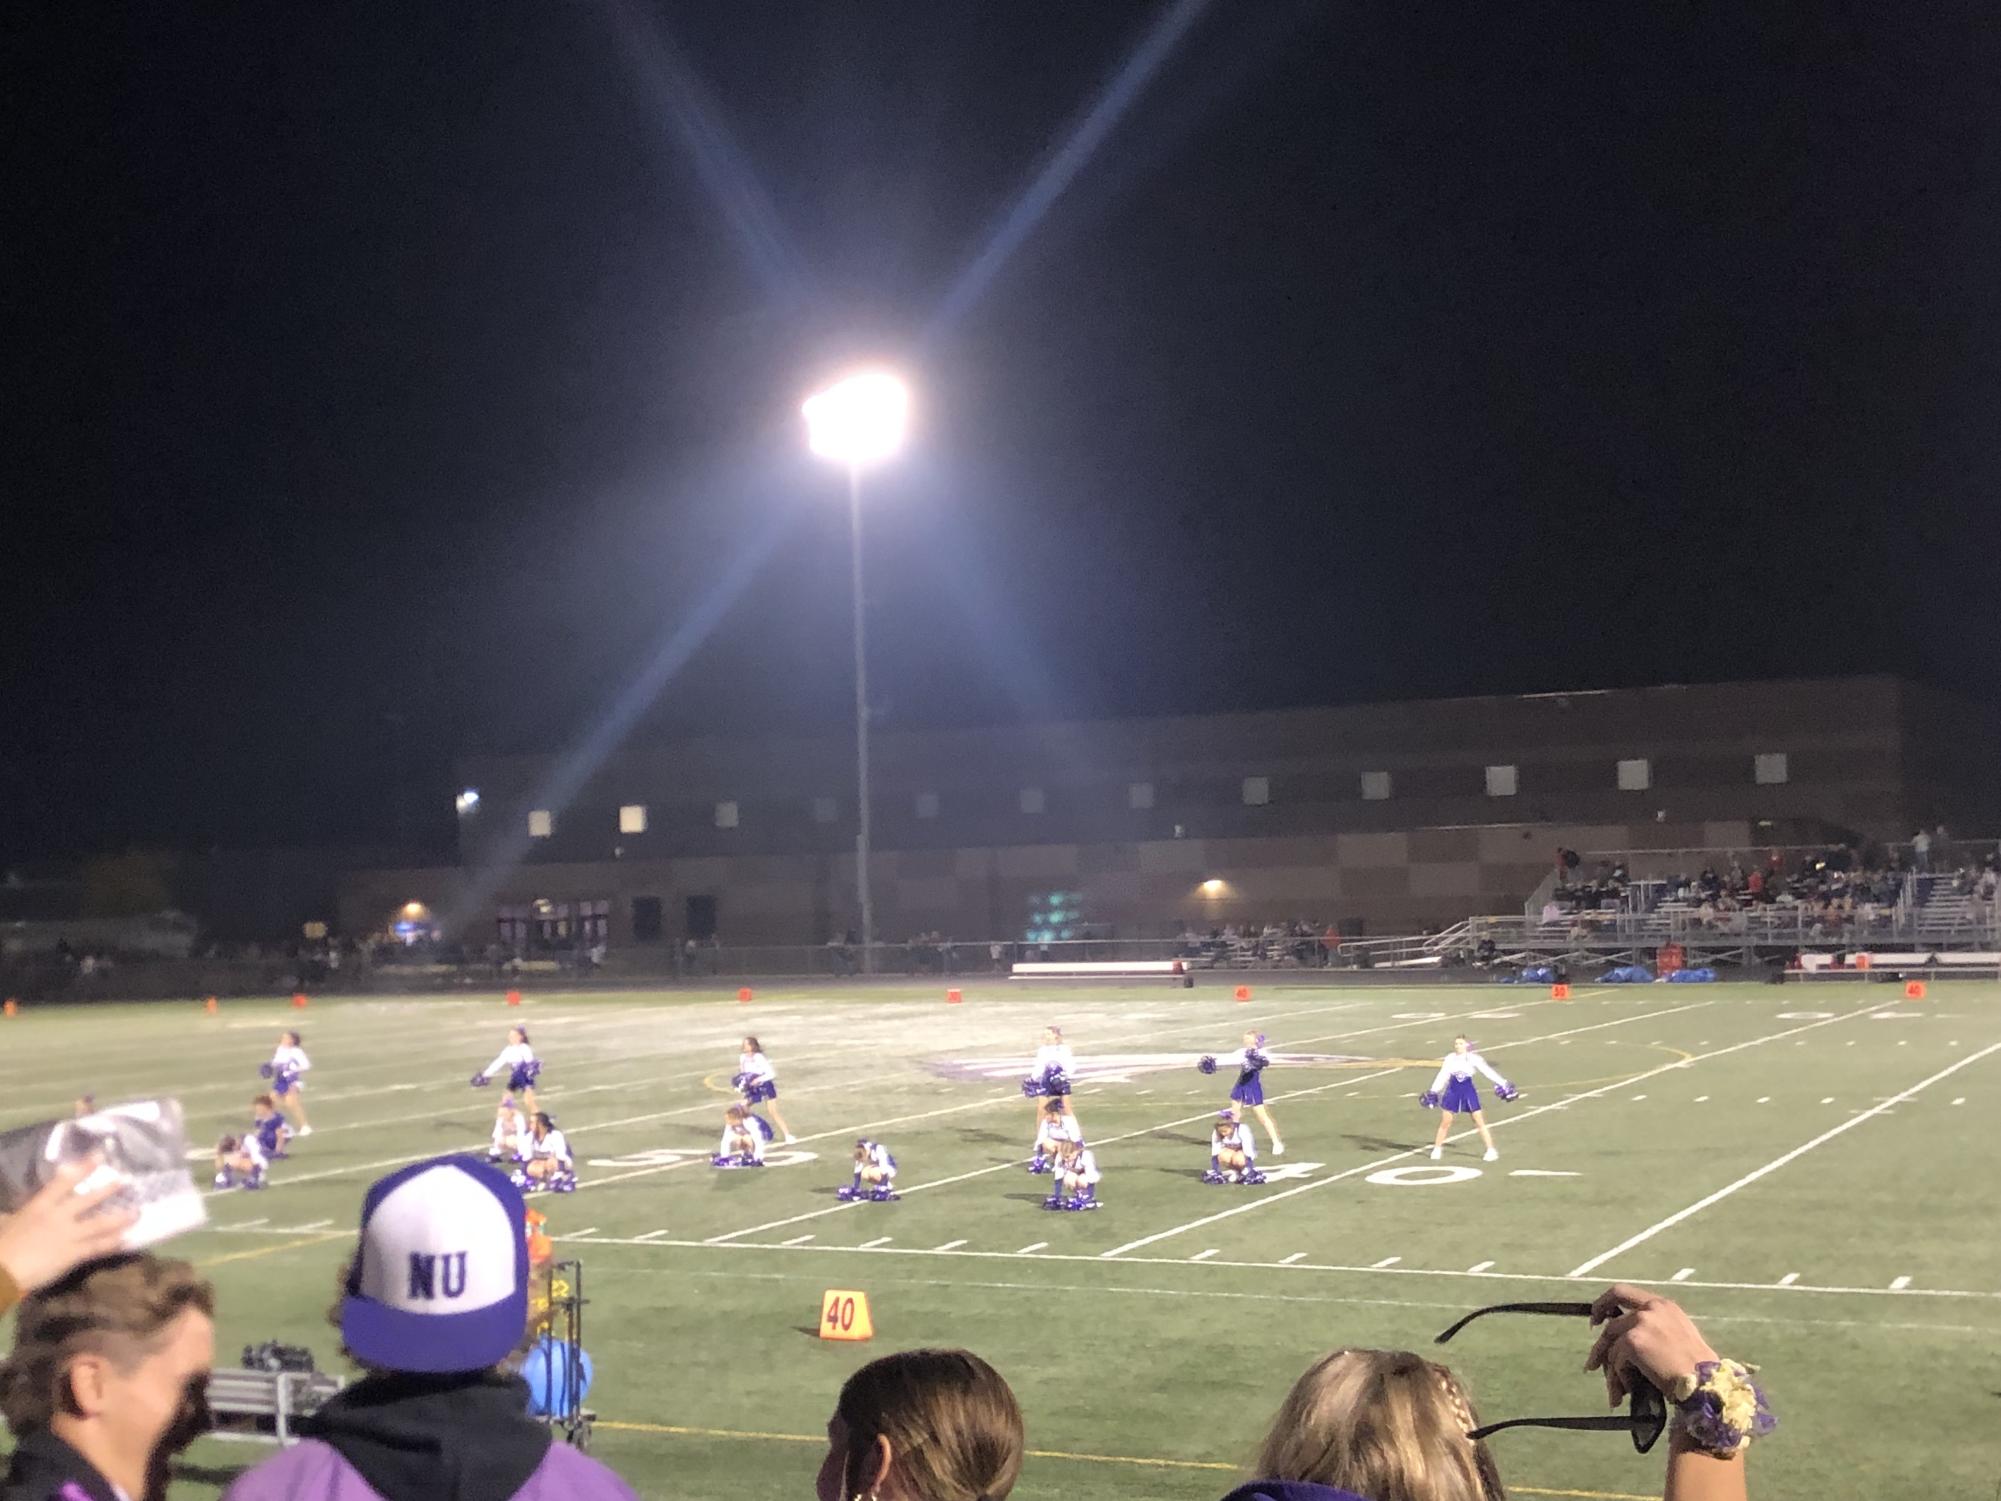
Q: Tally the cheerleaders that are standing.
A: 6